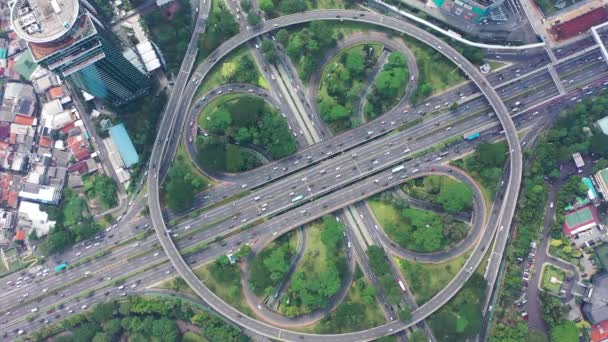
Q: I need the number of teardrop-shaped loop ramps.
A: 4